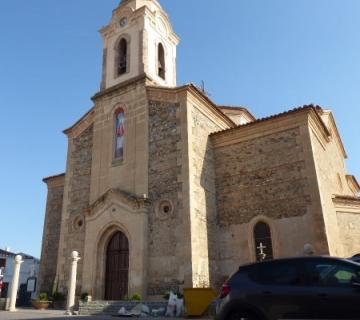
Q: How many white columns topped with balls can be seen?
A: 2